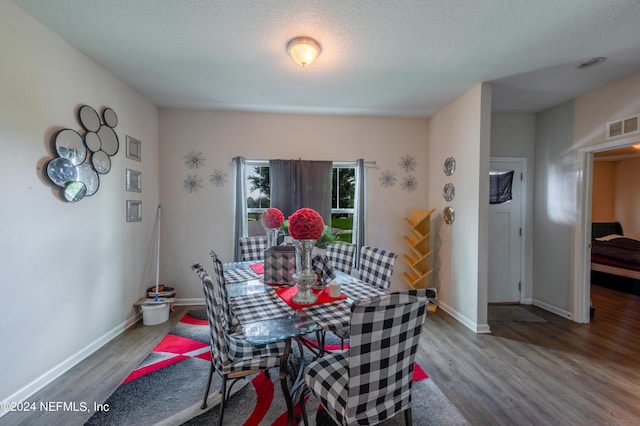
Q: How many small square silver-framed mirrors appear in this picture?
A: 3